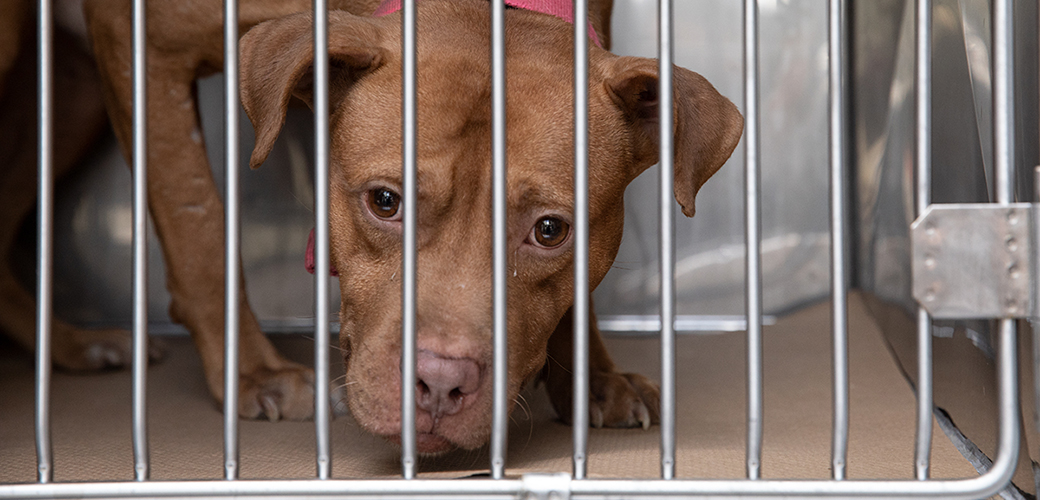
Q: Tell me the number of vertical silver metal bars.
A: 12